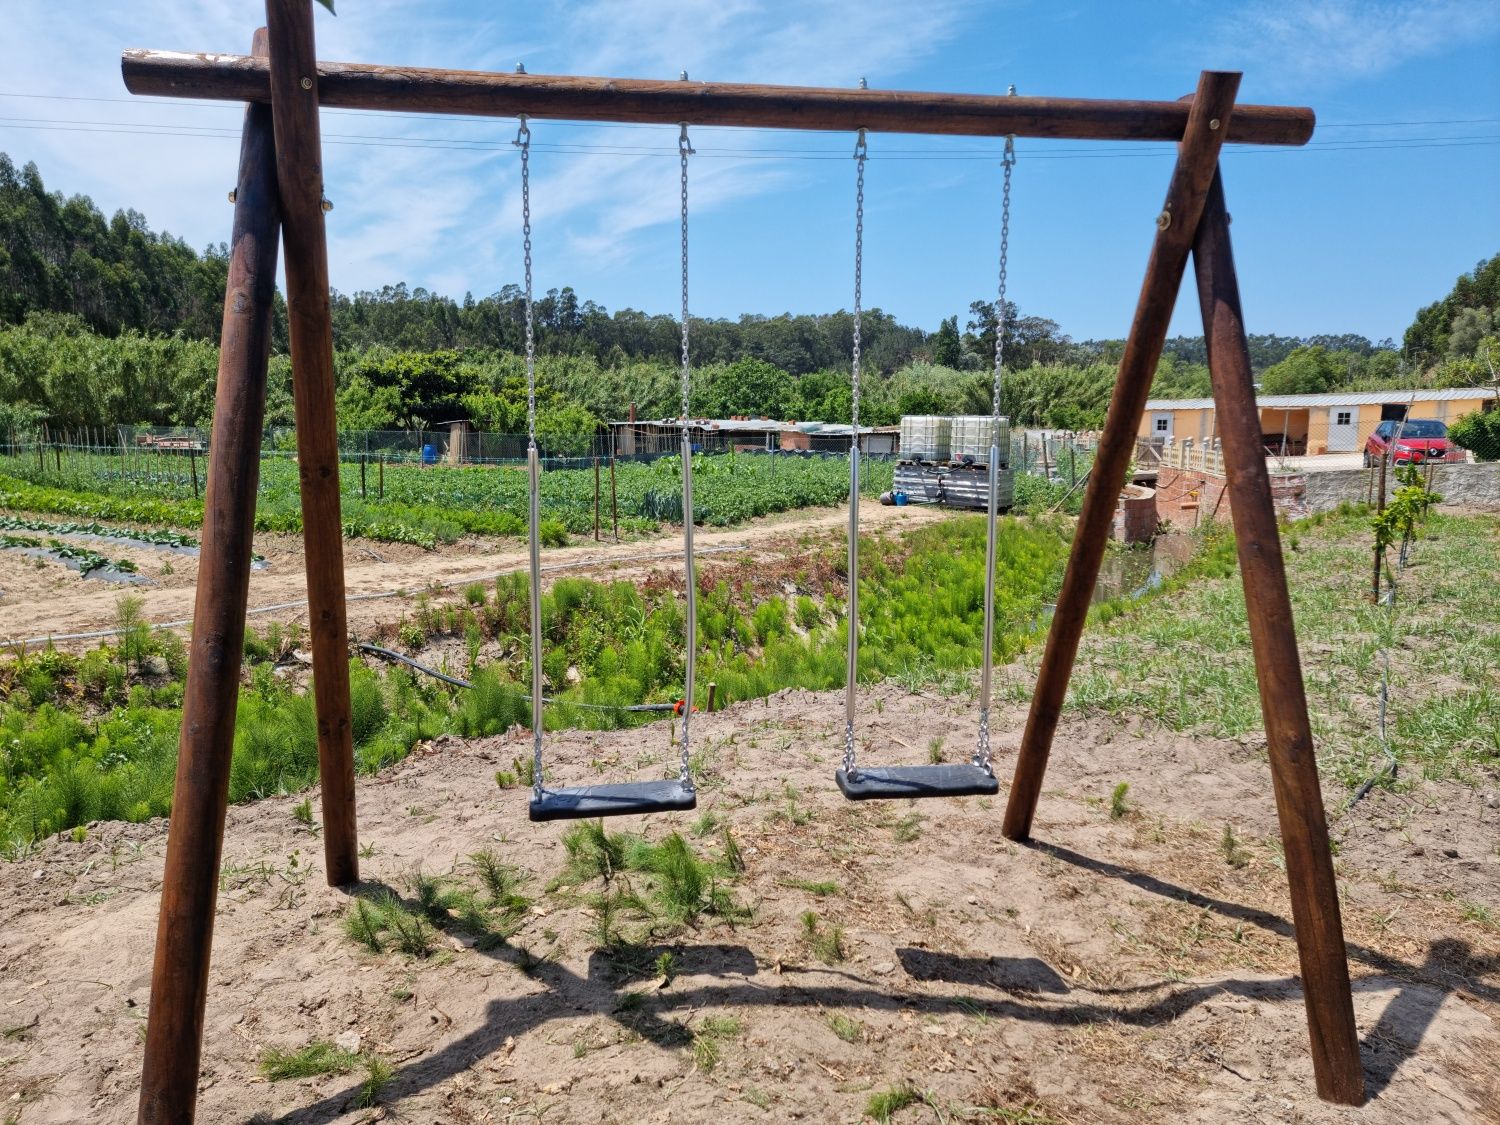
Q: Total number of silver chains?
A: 4